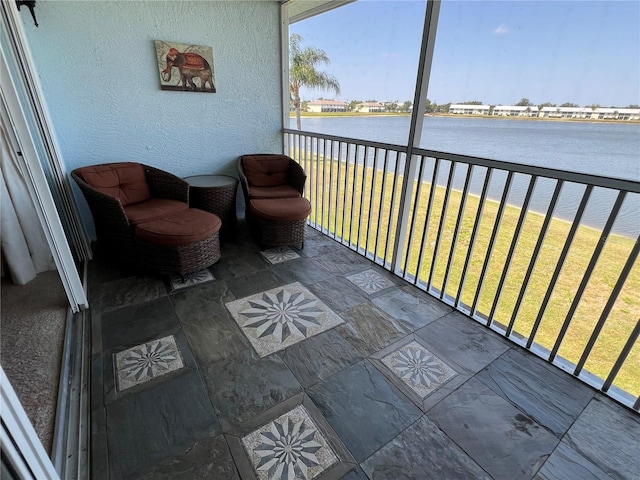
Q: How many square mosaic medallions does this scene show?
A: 7